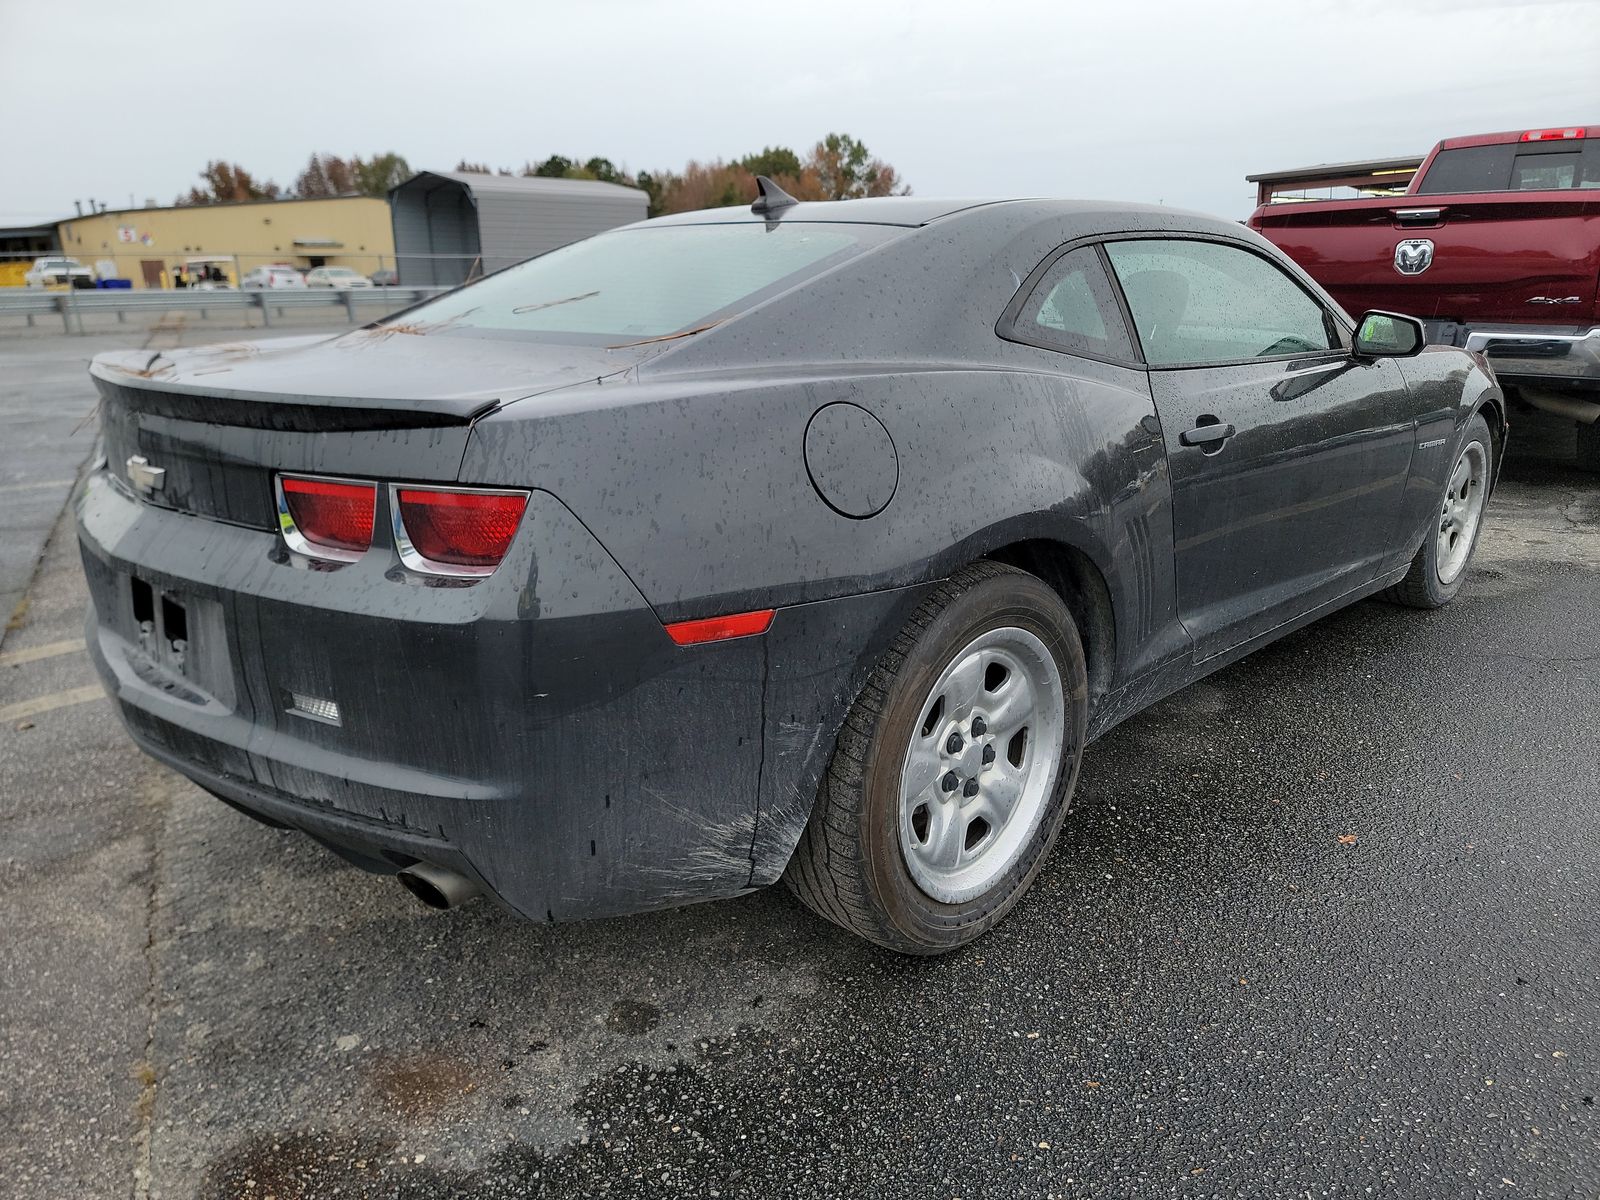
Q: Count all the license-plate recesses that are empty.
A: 1